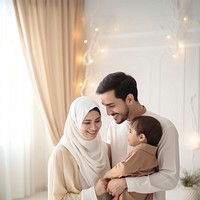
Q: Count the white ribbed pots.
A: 1